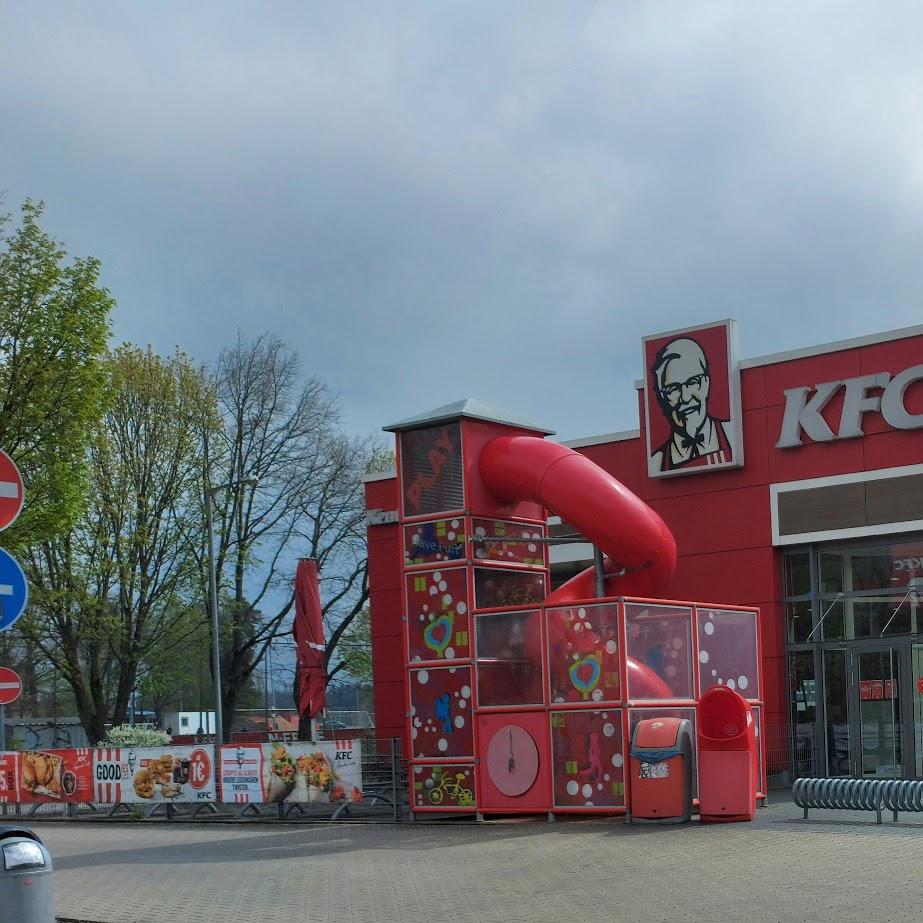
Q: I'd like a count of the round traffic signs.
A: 3